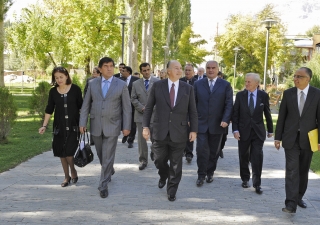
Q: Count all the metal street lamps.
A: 4